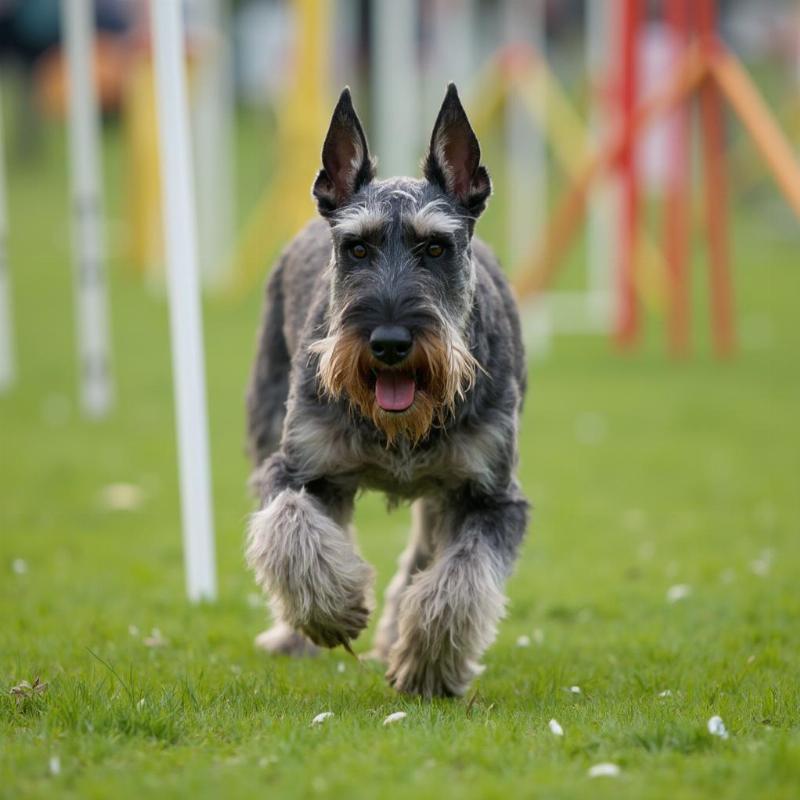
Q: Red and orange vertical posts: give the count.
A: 3